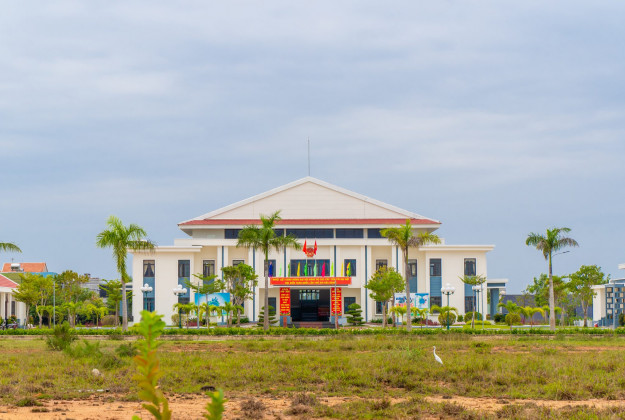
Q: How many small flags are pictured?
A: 12